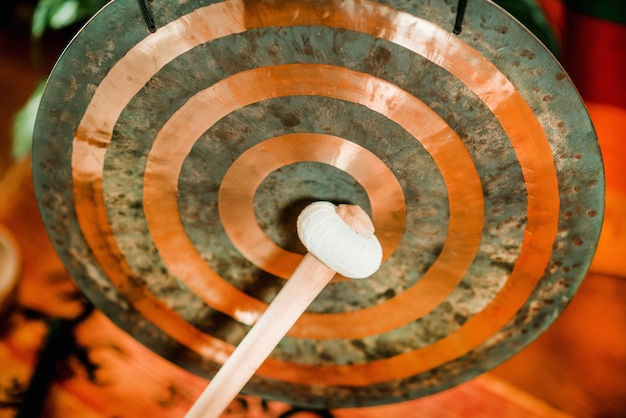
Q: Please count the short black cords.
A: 2